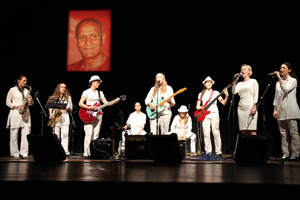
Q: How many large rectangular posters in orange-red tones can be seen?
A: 1